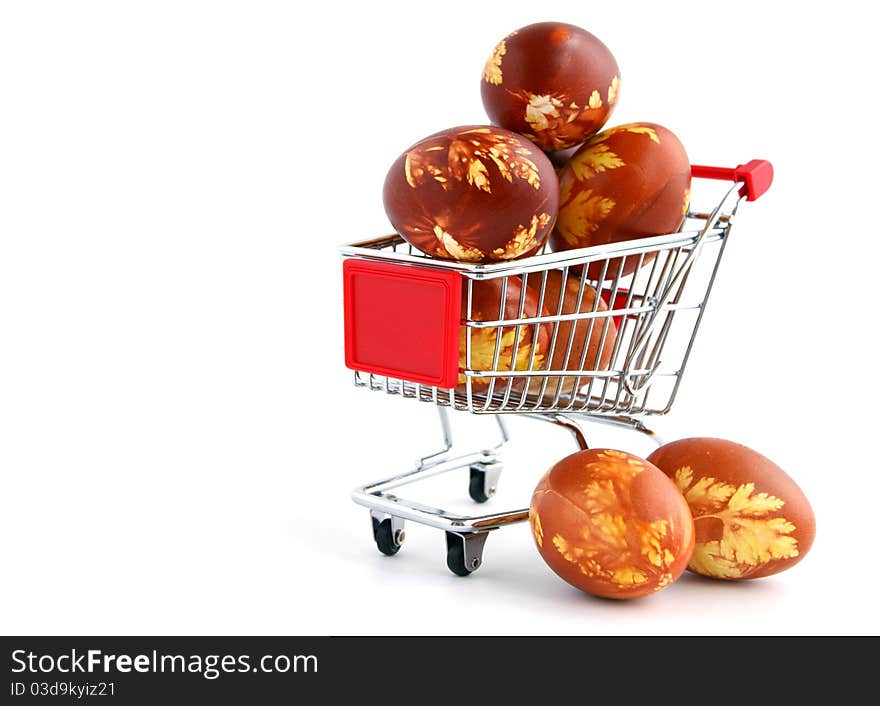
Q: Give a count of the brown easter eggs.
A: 7